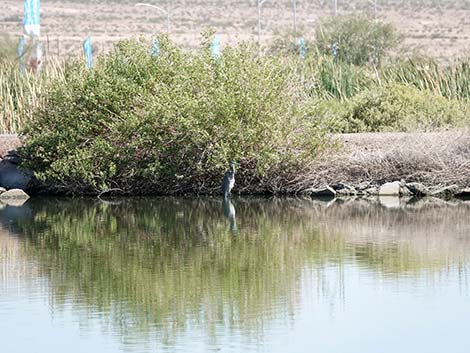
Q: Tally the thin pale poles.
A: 5